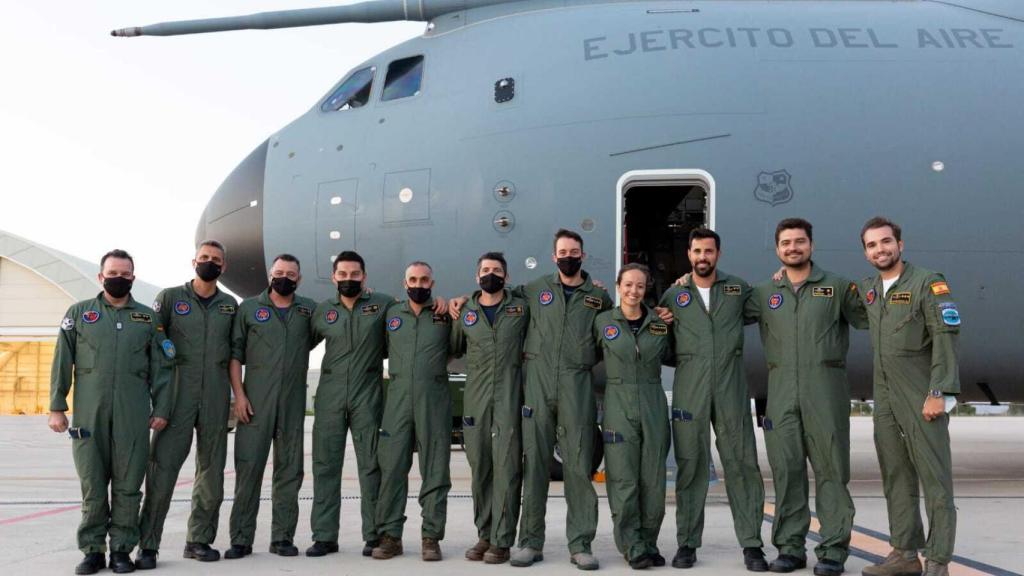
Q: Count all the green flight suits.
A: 11